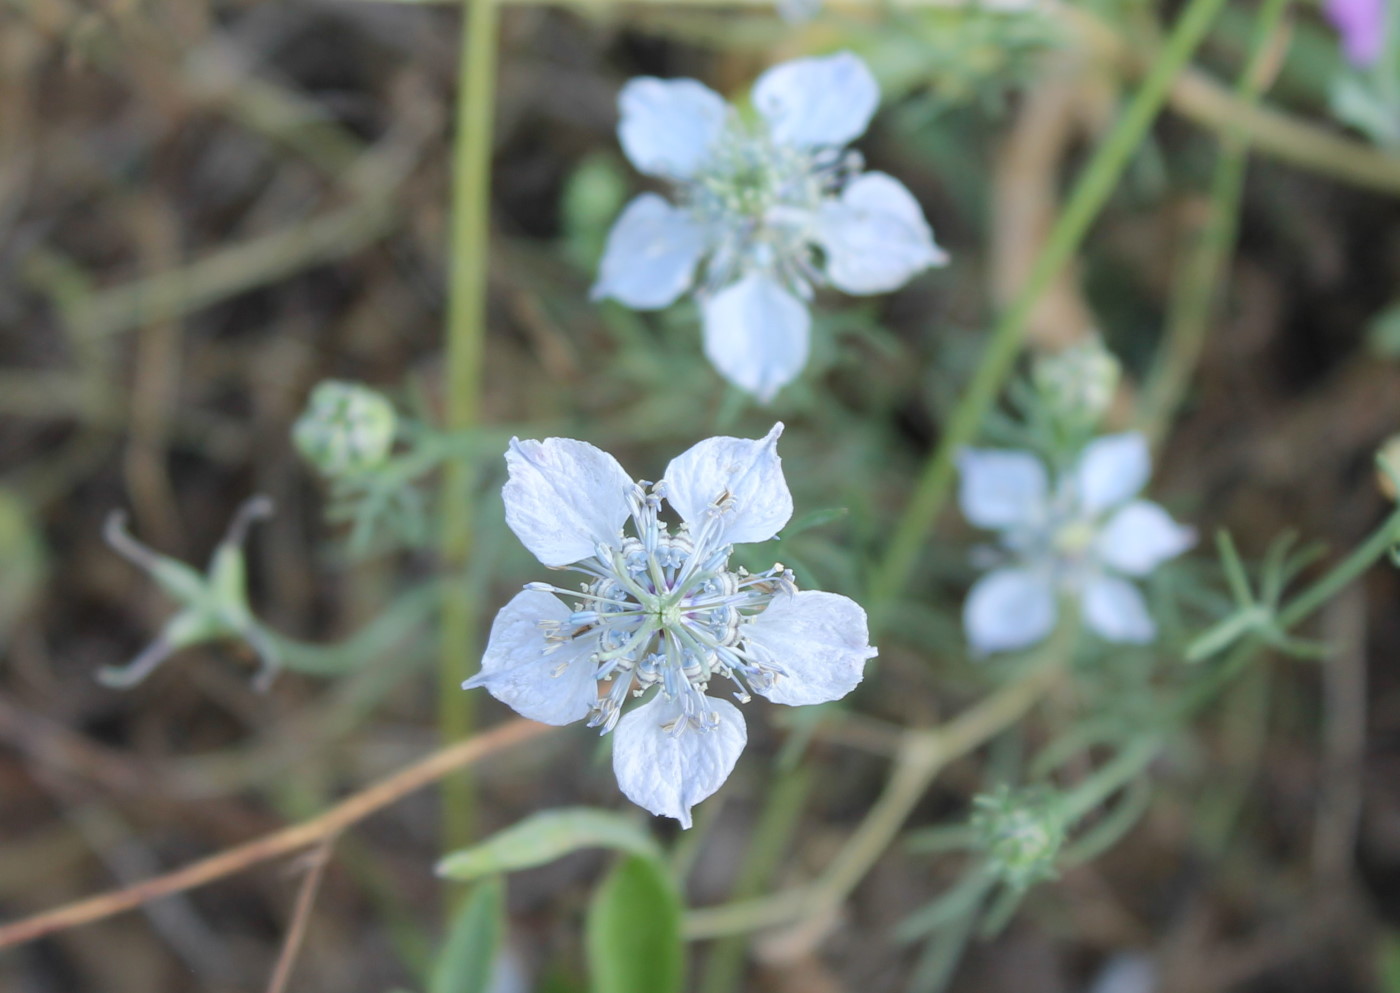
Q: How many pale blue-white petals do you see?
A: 15